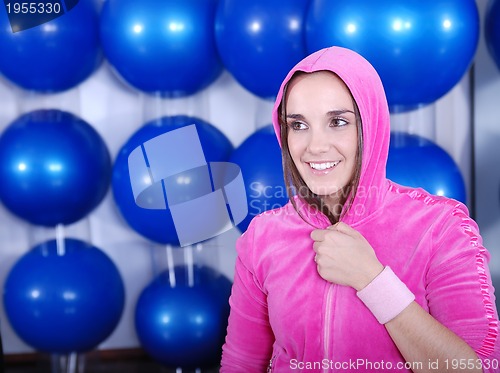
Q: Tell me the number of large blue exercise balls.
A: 11